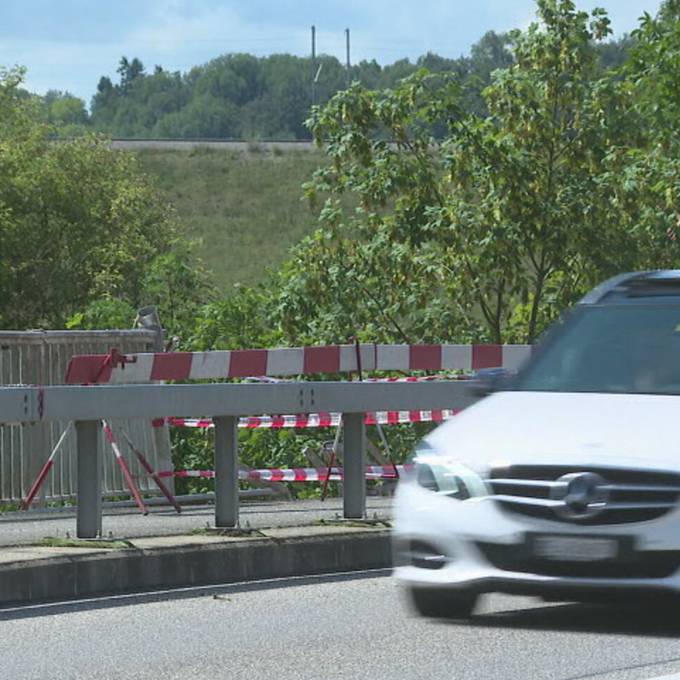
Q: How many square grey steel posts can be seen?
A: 3